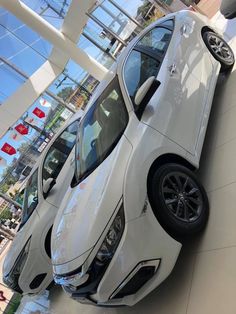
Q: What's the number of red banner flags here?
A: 3